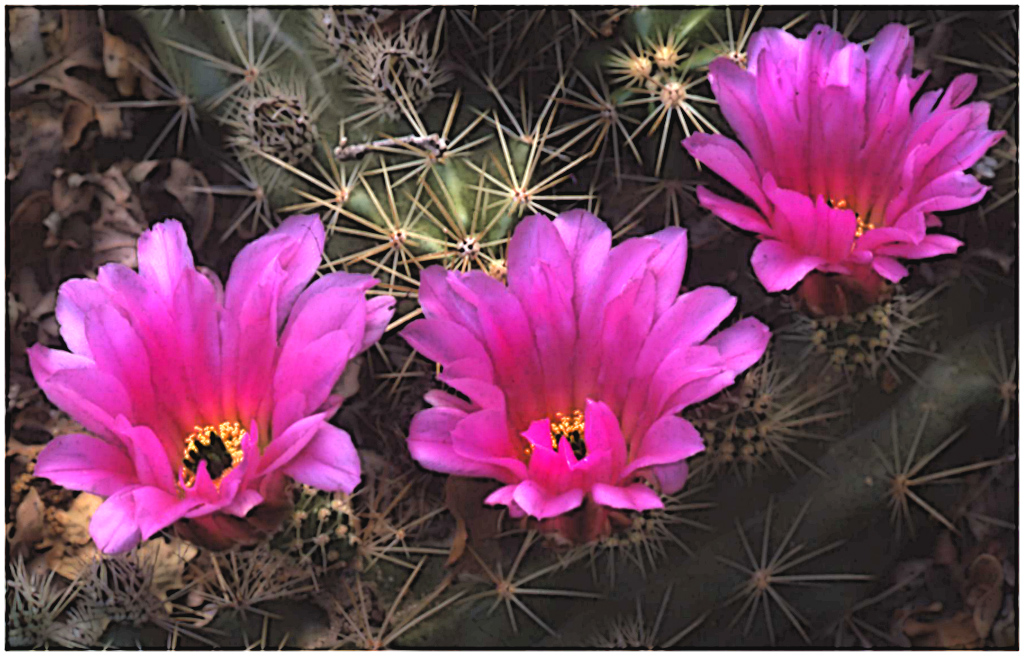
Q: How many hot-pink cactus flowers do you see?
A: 3